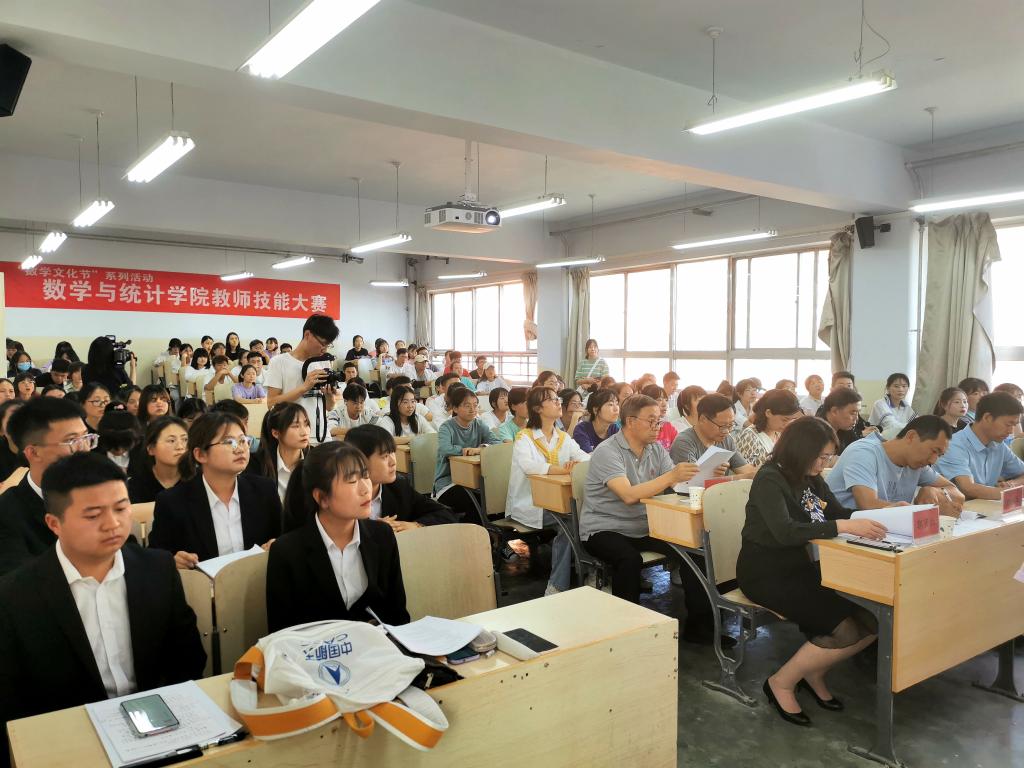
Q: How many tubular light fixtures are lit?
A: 15